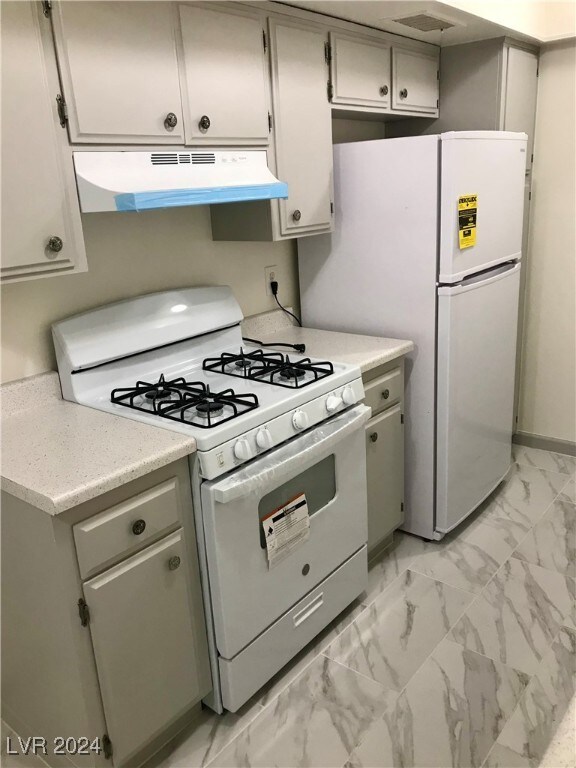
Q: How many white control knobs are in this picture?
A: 5